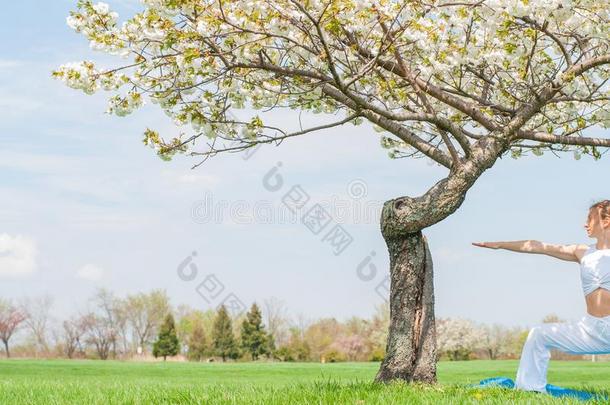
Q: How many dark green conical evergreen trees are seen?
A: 3